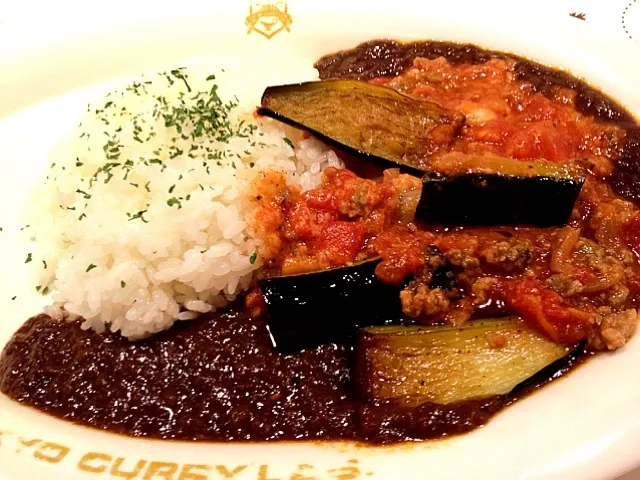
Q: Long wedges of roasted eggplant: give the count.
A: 4